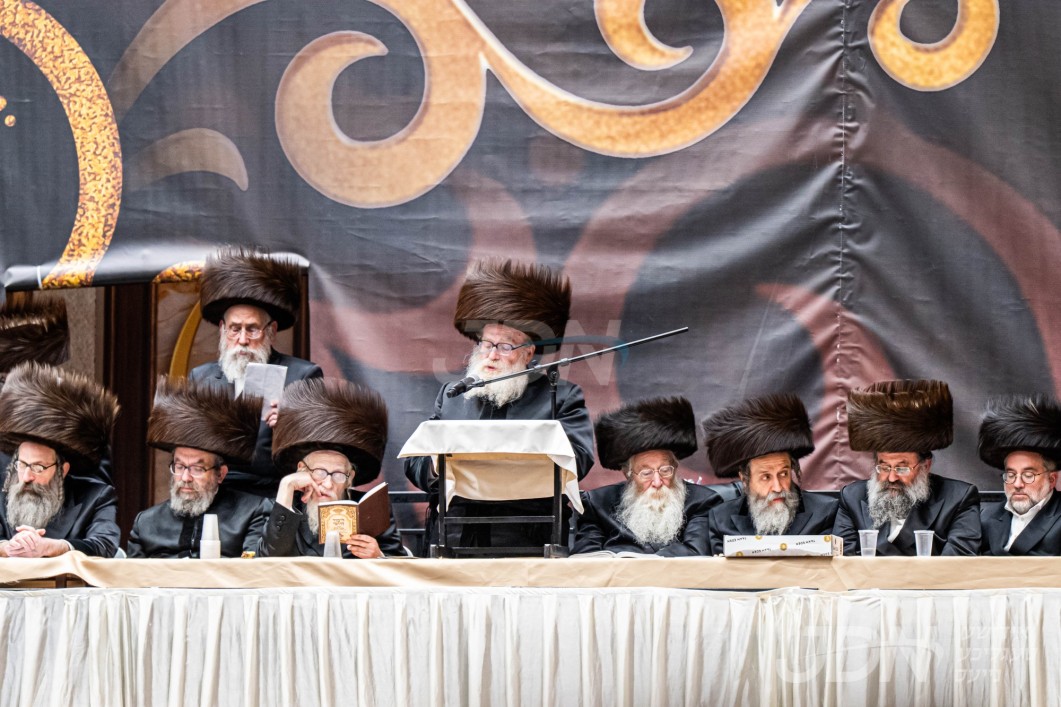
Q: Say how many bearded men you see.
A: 9